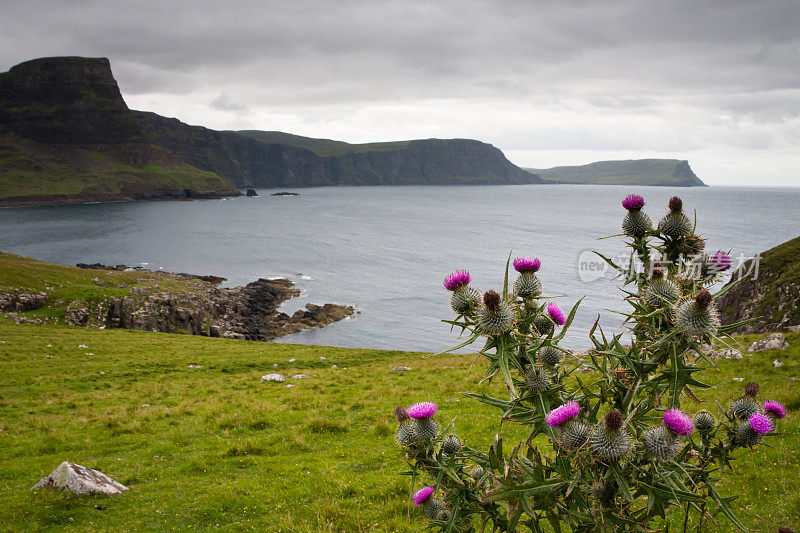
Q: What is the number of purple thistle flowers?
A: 11